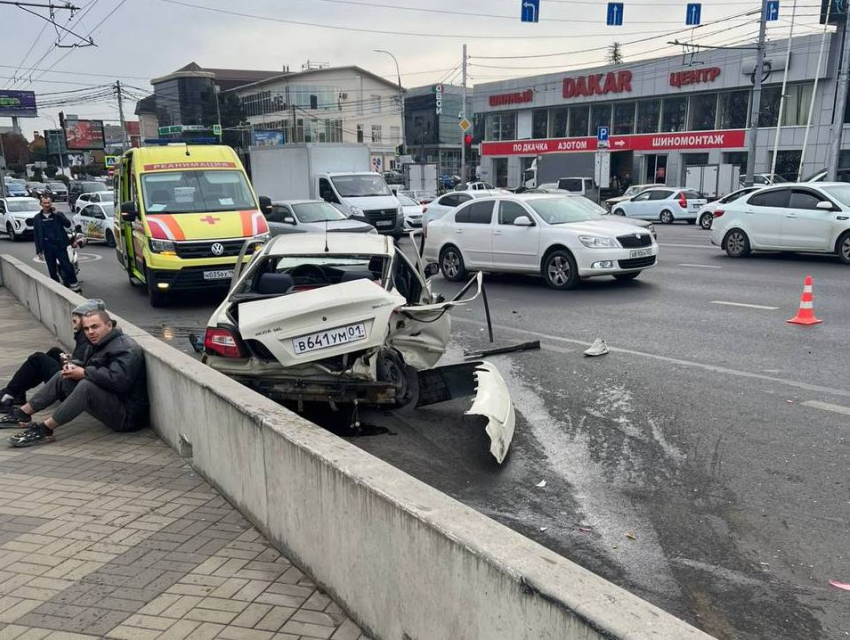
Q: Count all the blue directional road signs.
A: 4